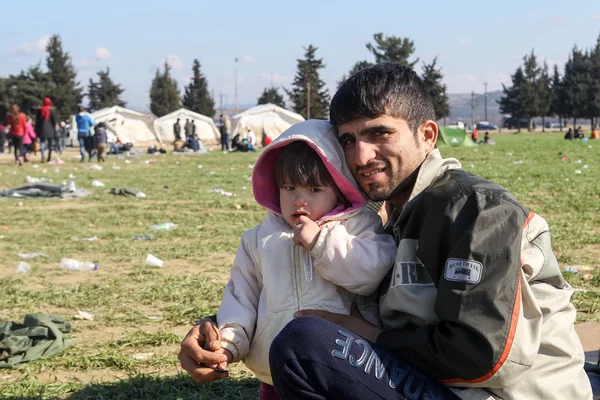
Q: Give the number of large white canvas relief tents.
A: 3